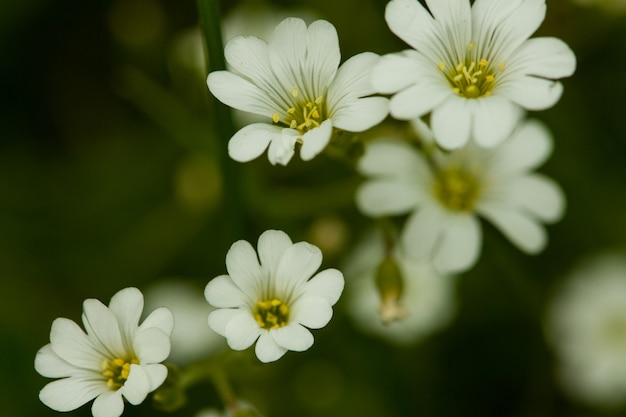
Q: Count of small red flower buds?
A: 0